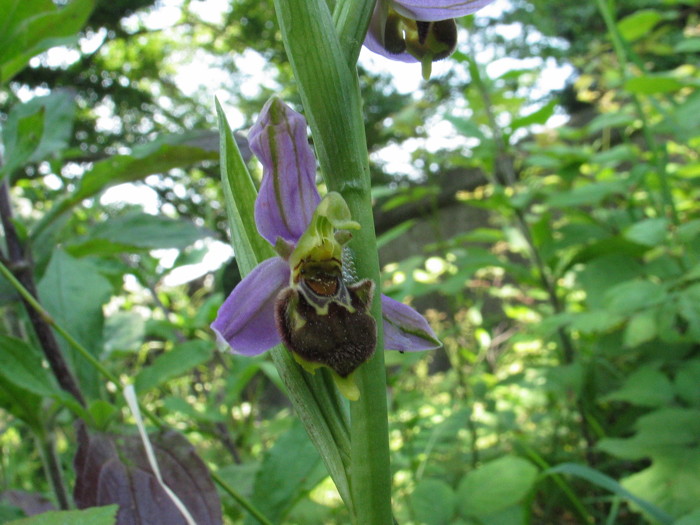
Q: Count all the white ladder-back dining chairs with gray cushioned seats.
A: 0